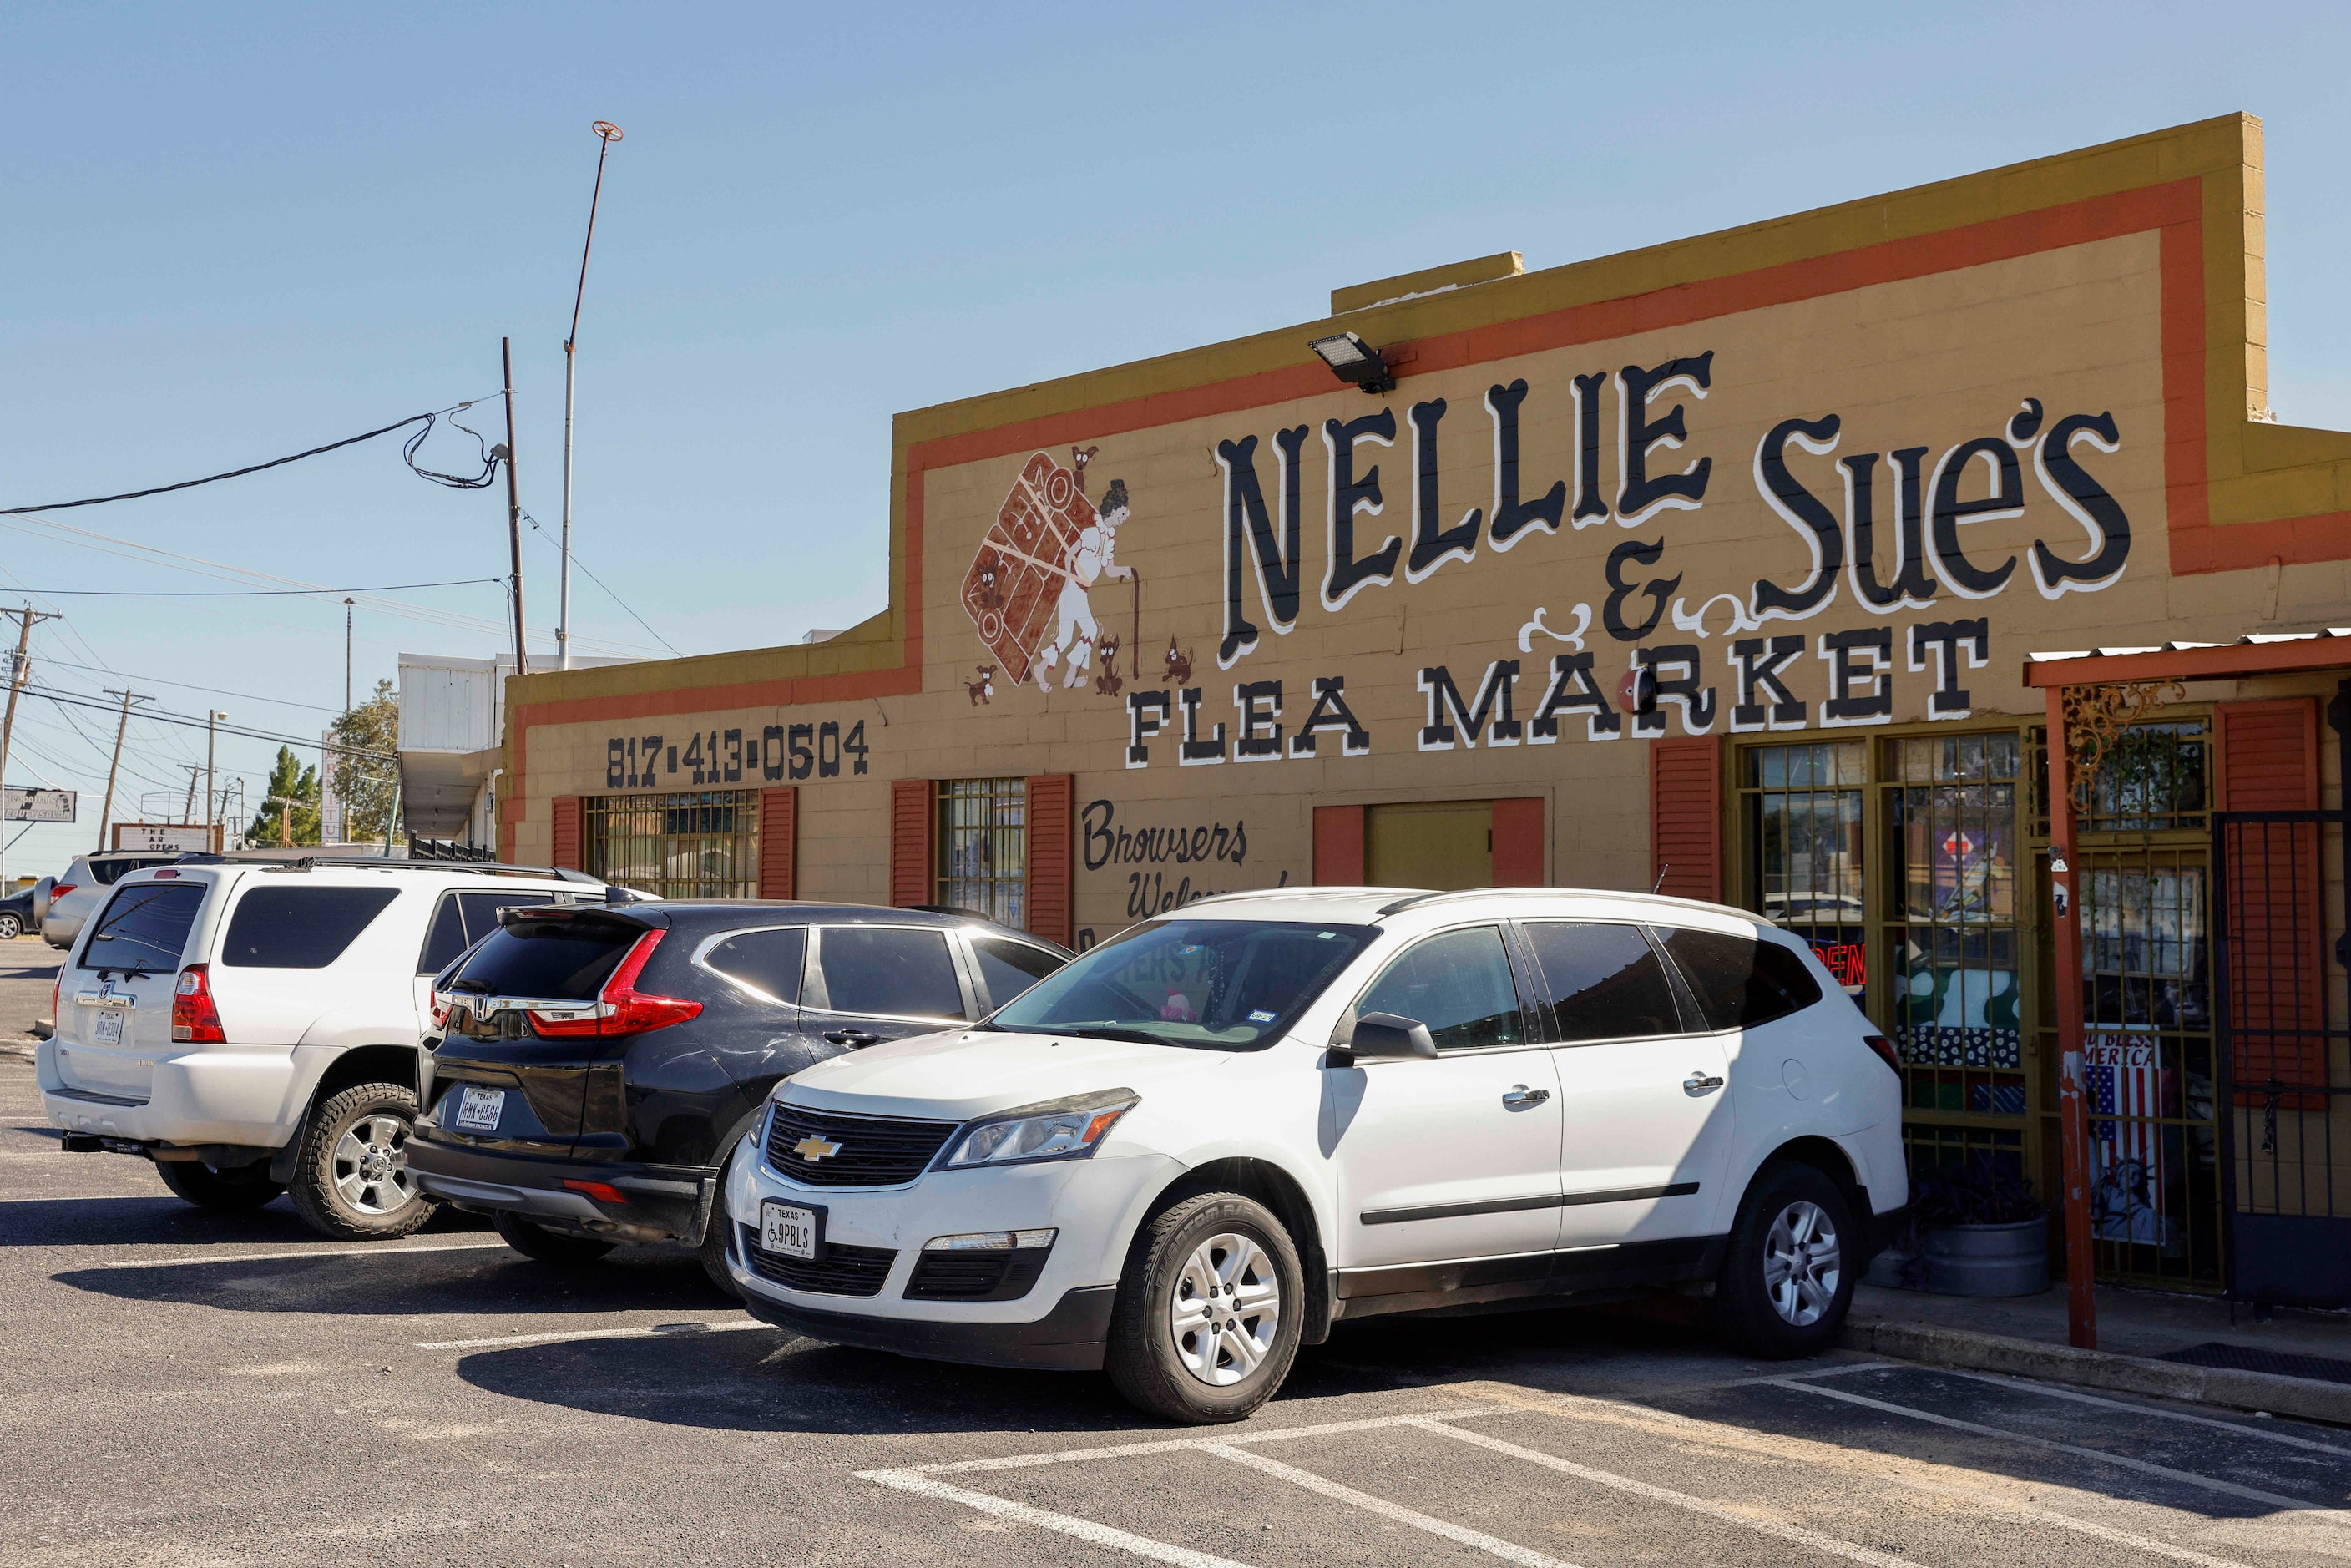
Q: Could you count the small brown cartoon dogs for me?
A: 5